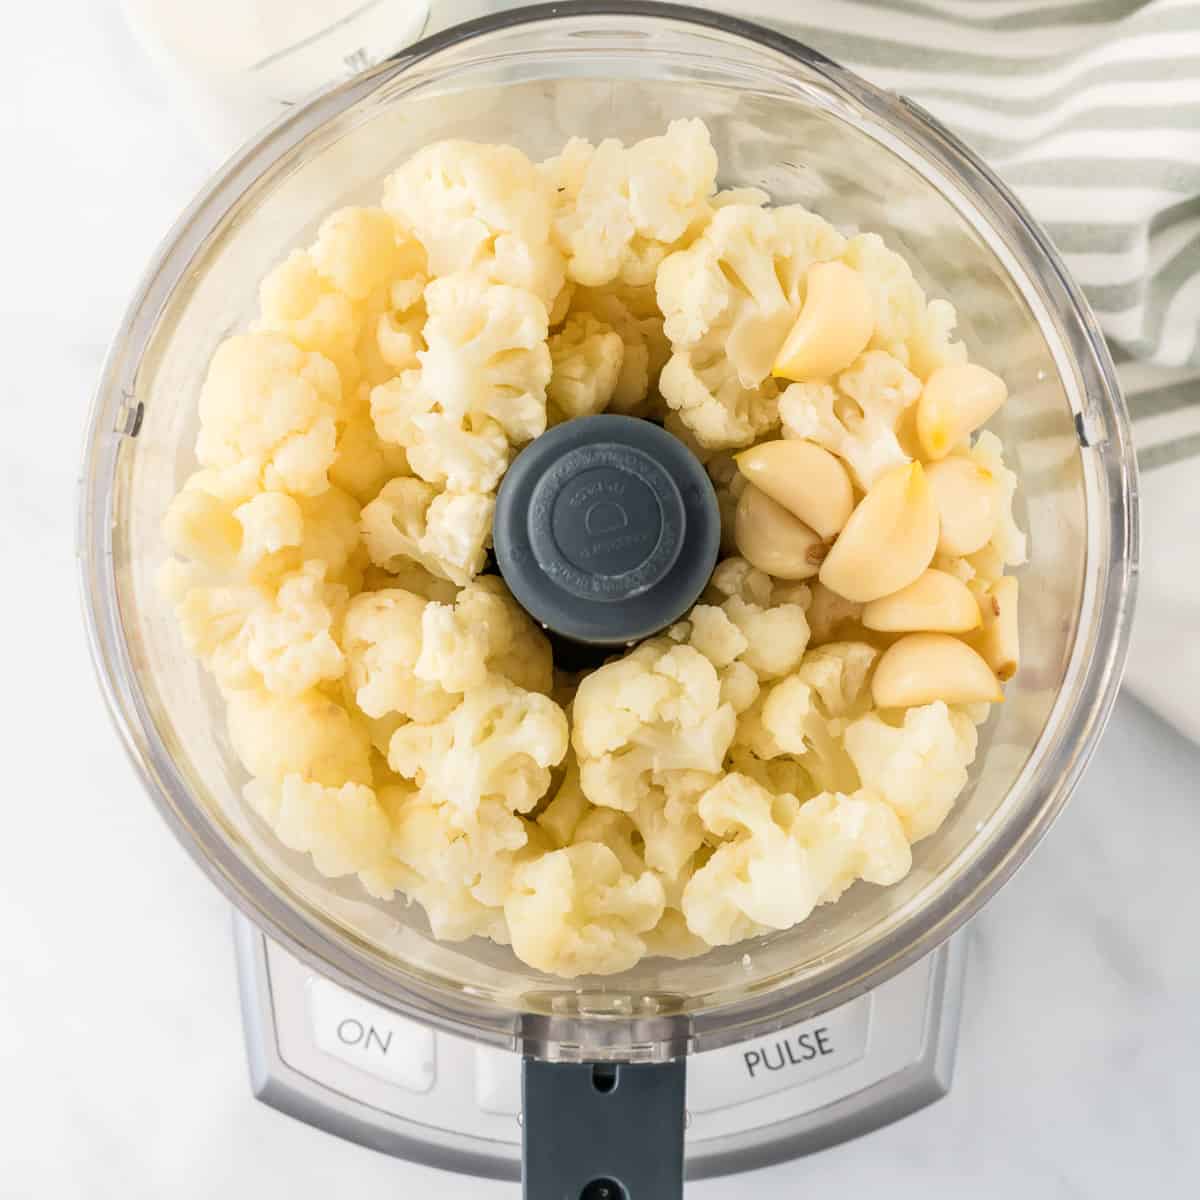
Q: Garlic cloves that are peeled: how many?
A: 9